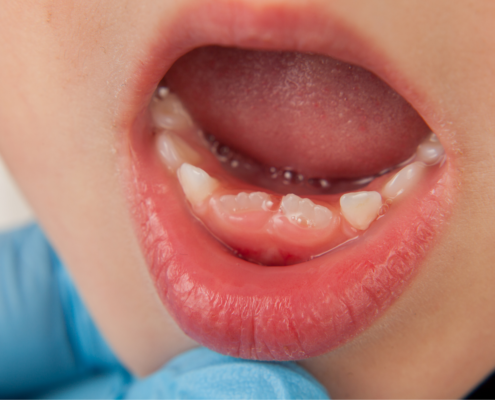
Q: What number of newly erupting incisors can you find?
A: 2